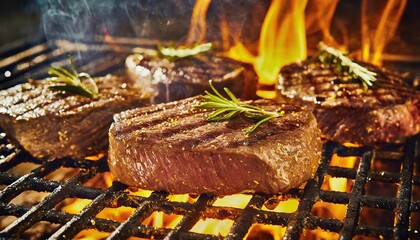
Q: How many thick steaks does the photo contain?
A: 4